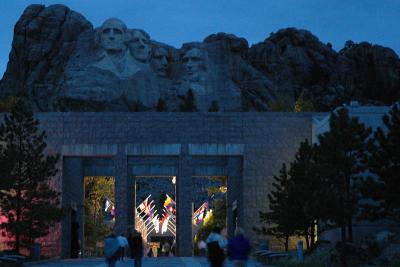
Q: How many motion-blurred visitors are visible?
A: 5